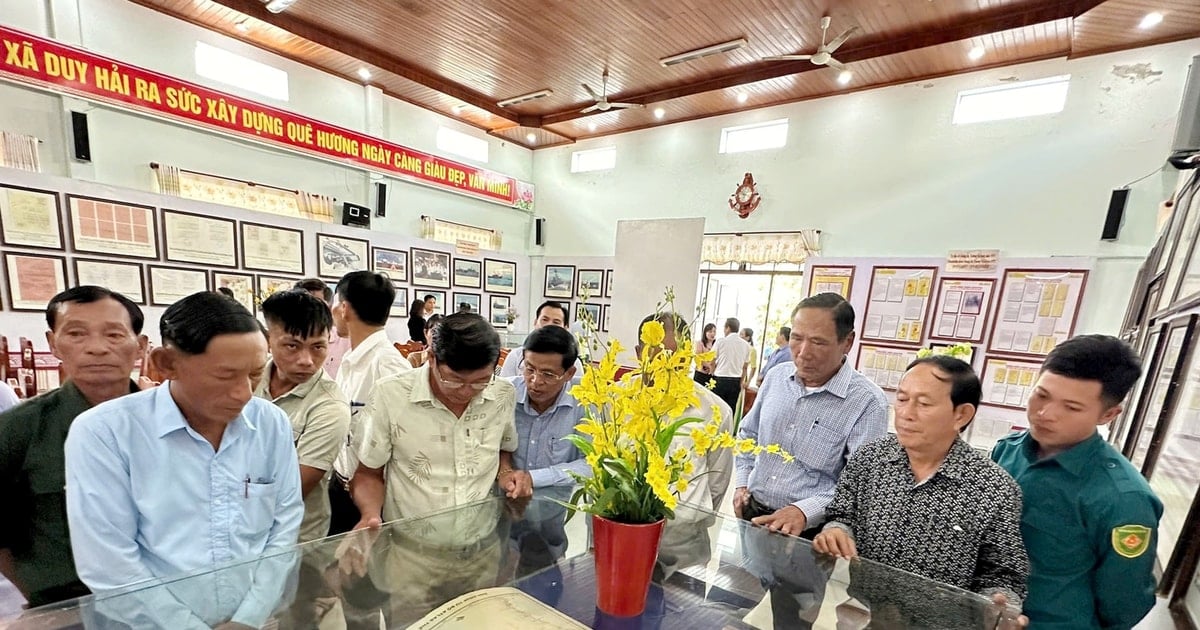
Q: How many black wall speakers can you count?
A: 4